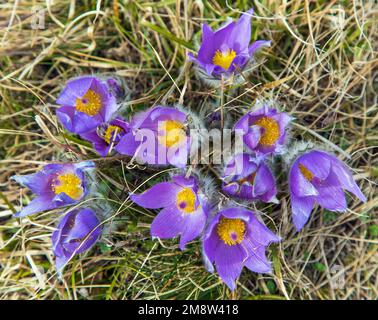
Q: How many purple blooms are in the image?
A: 11